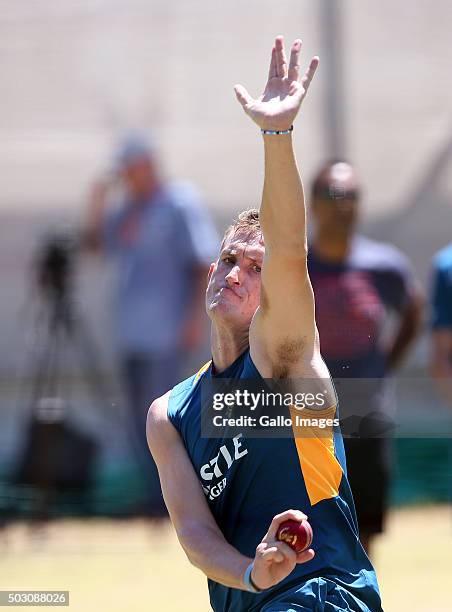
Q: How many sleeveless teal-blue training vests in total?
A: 1